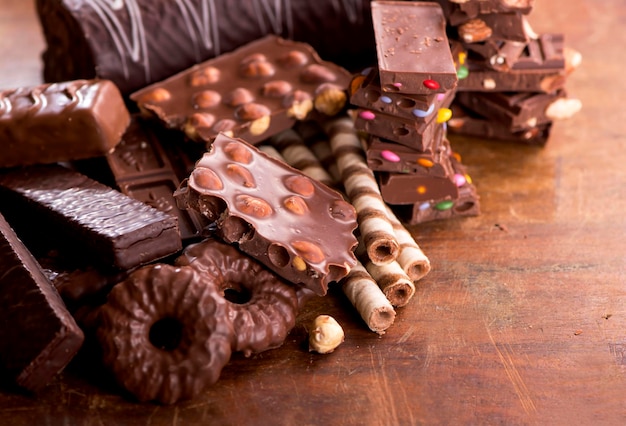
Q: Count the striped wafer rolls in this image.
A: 4